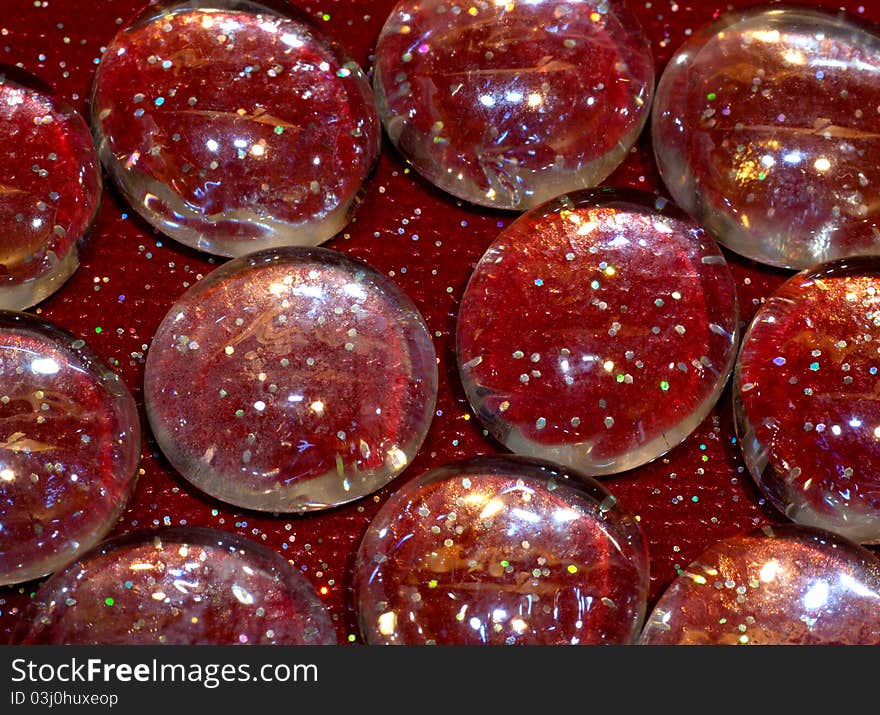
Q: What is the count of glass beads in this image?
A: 11